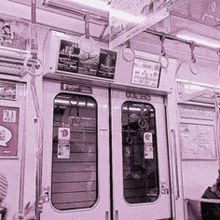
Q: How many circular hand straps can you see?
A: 5